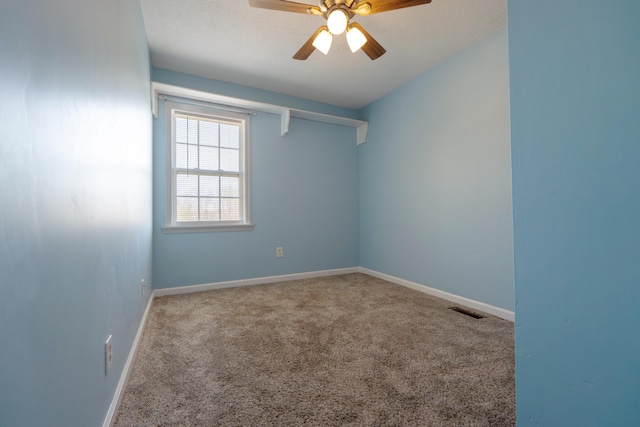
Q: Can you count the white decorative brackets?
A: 3